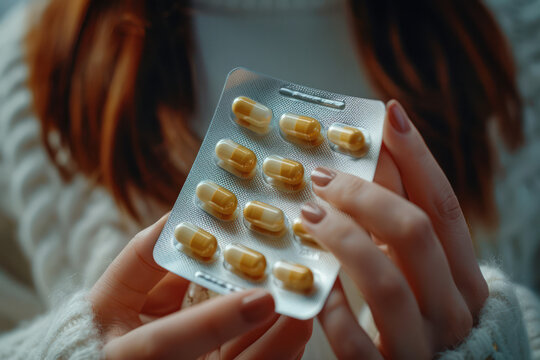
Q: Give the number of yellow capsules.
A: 11